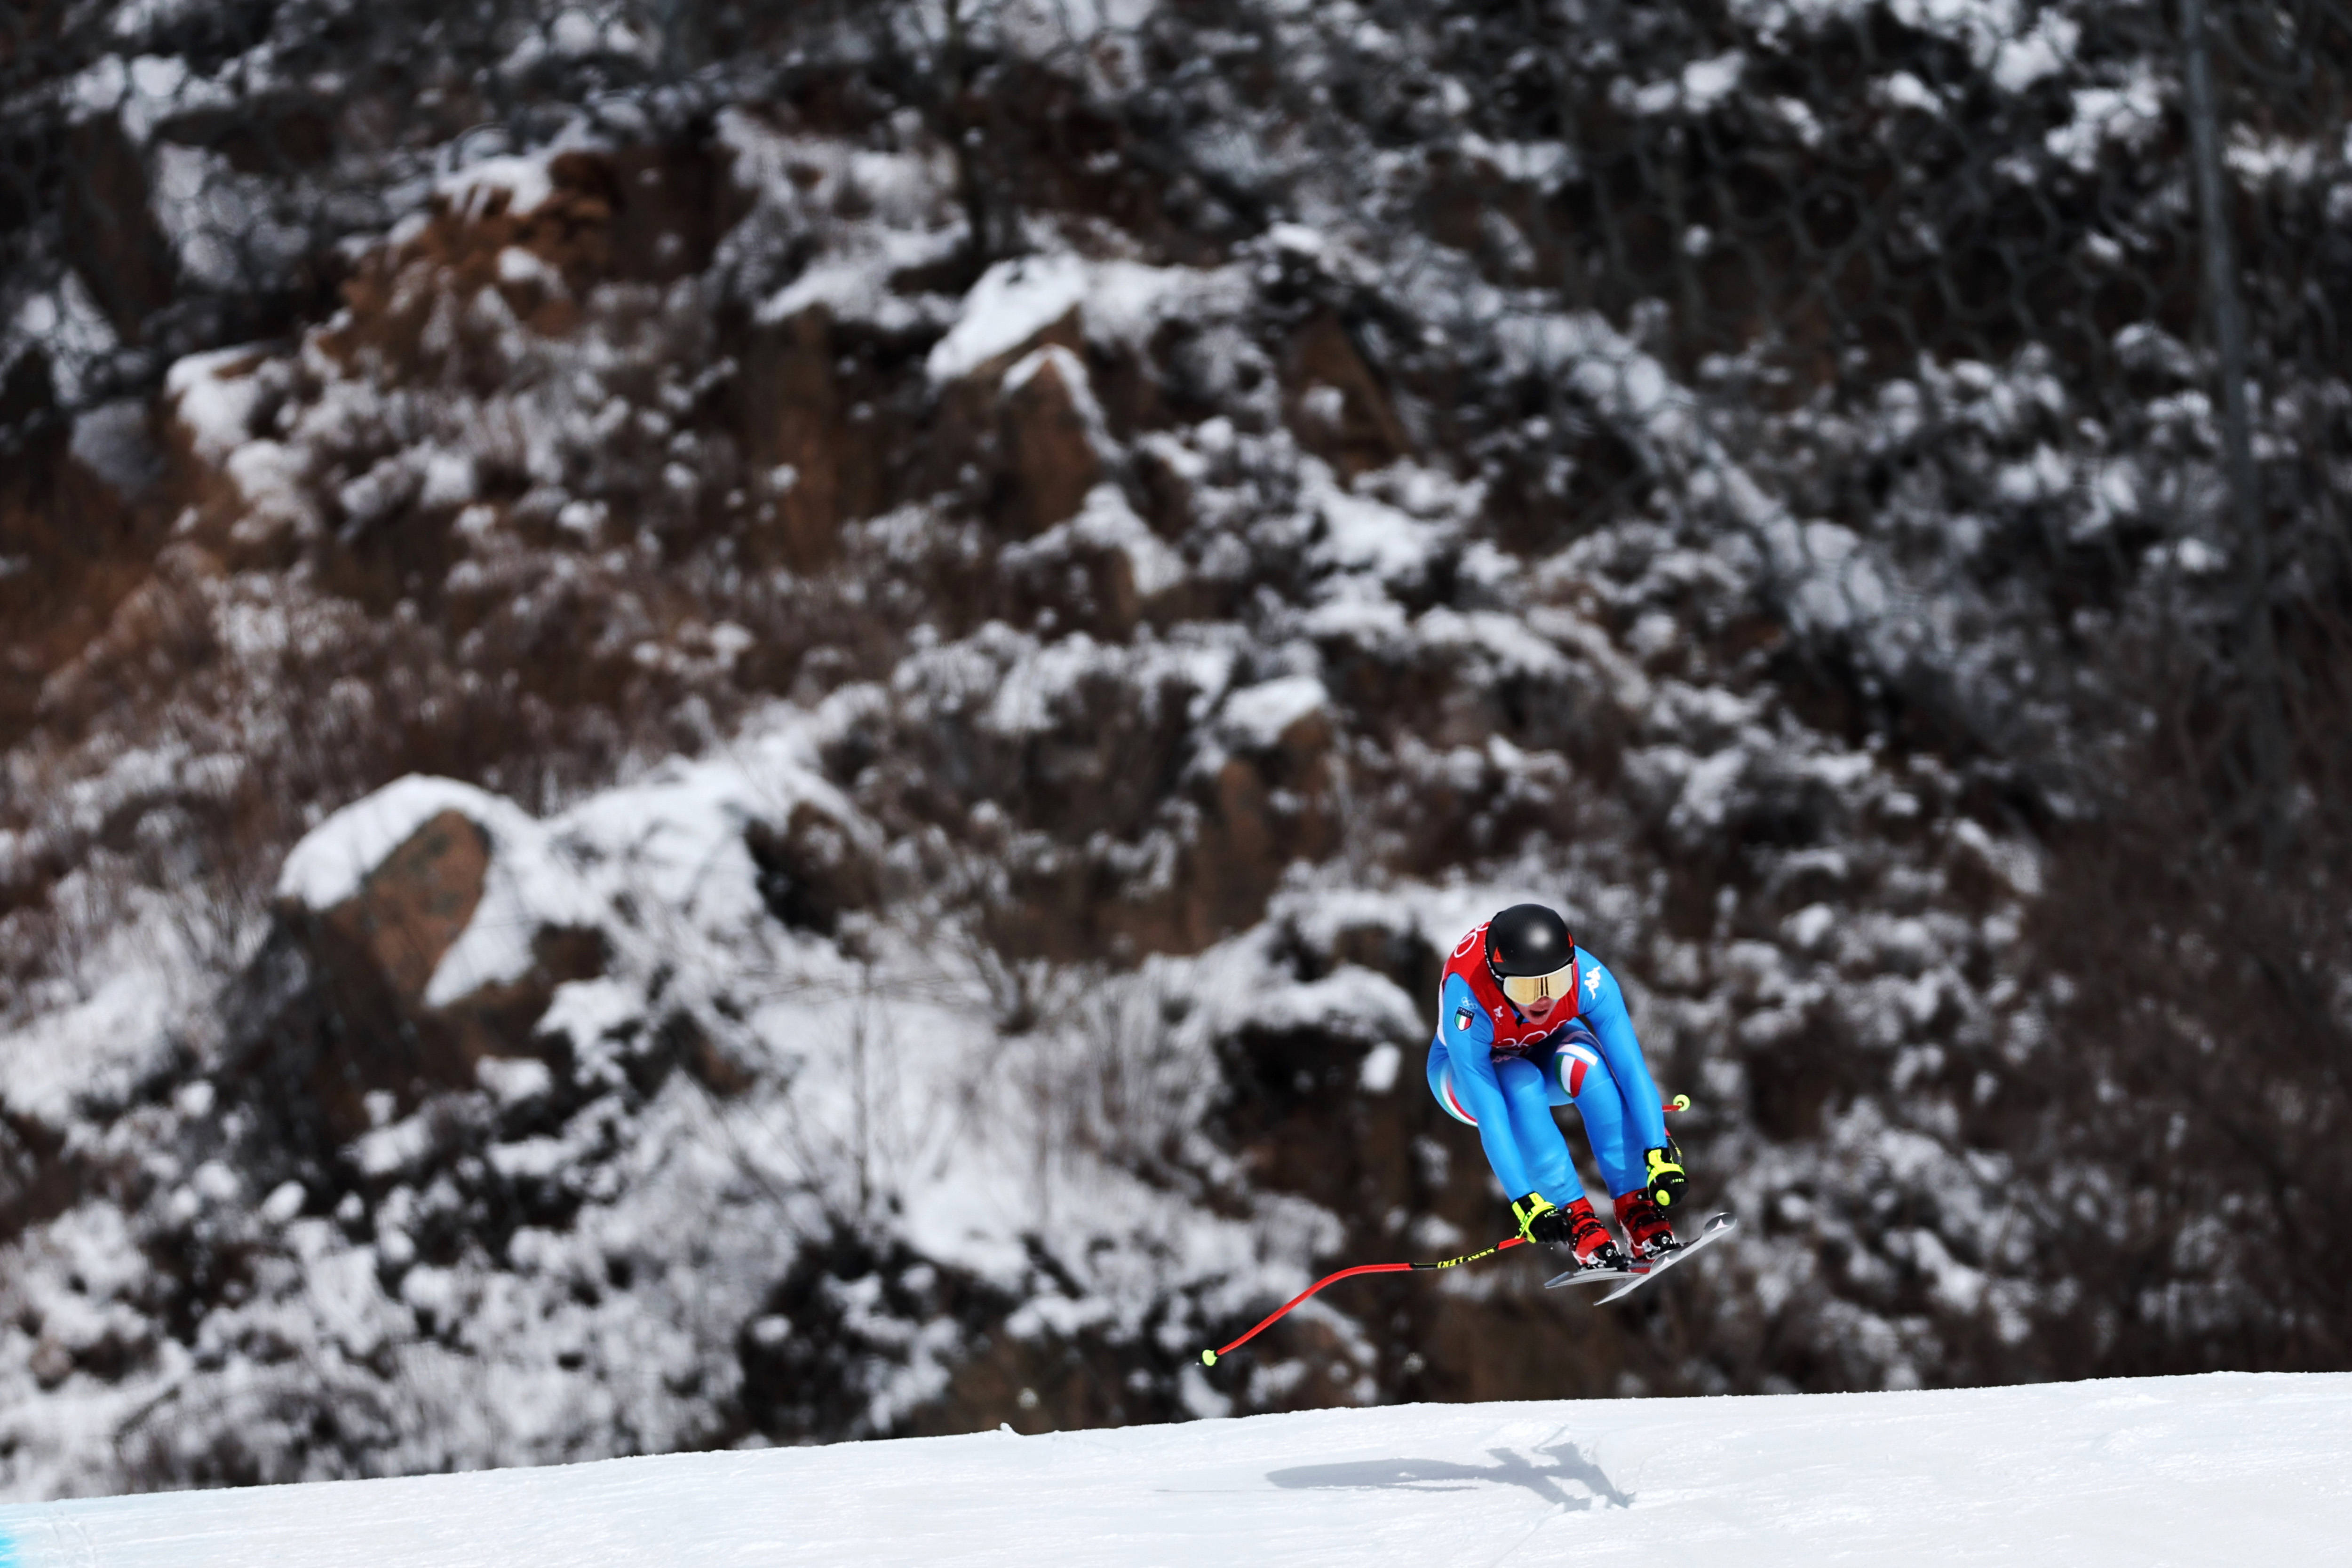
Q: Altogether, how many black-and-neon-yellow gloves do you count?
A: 2